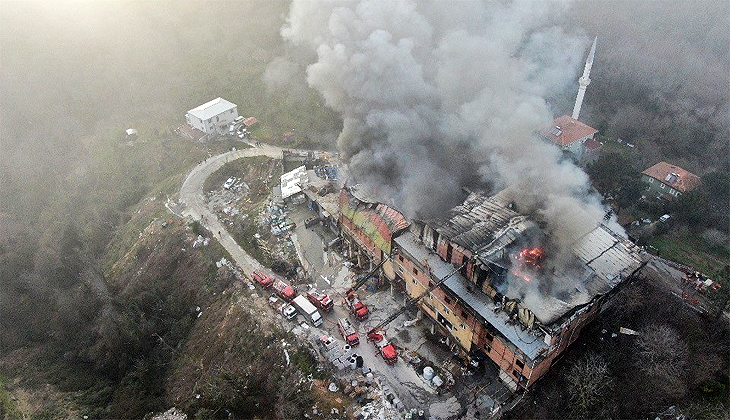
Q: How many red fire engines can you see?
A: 6